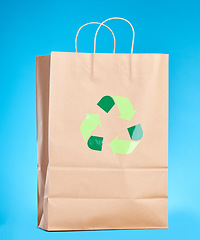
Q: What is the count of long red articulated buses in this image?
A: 0